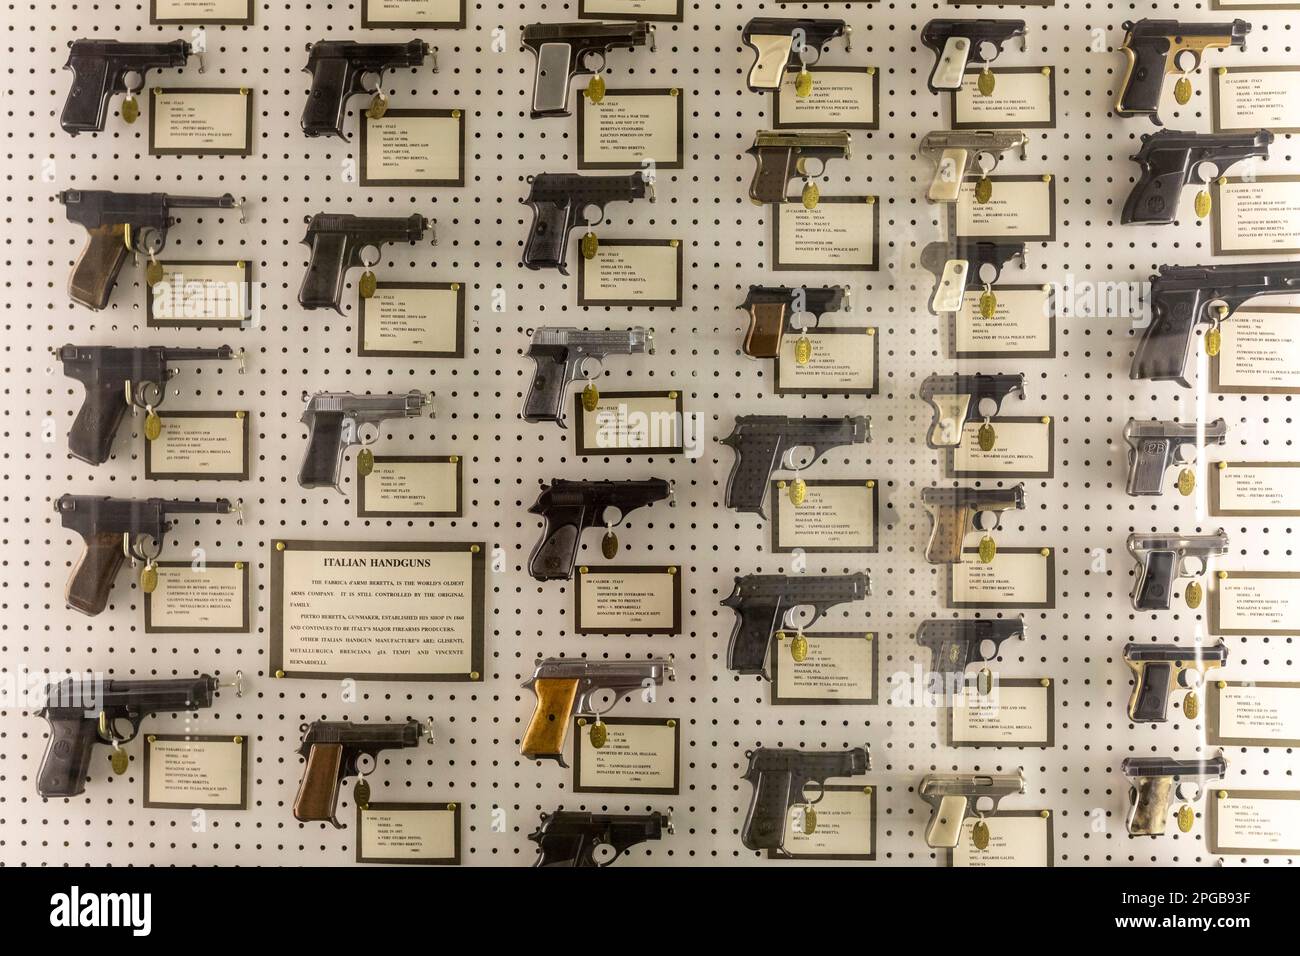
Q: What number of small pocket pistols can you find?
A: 14